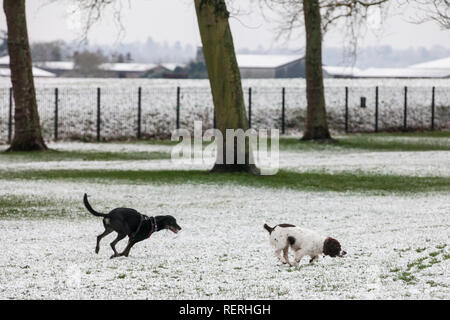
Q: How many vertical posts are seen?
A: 11